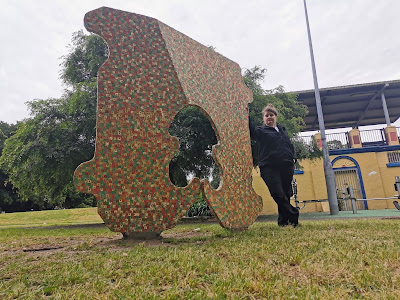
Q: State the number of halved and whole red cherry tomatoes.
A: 0